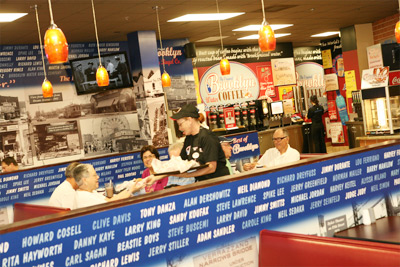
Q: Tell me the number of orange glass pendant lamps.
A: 7